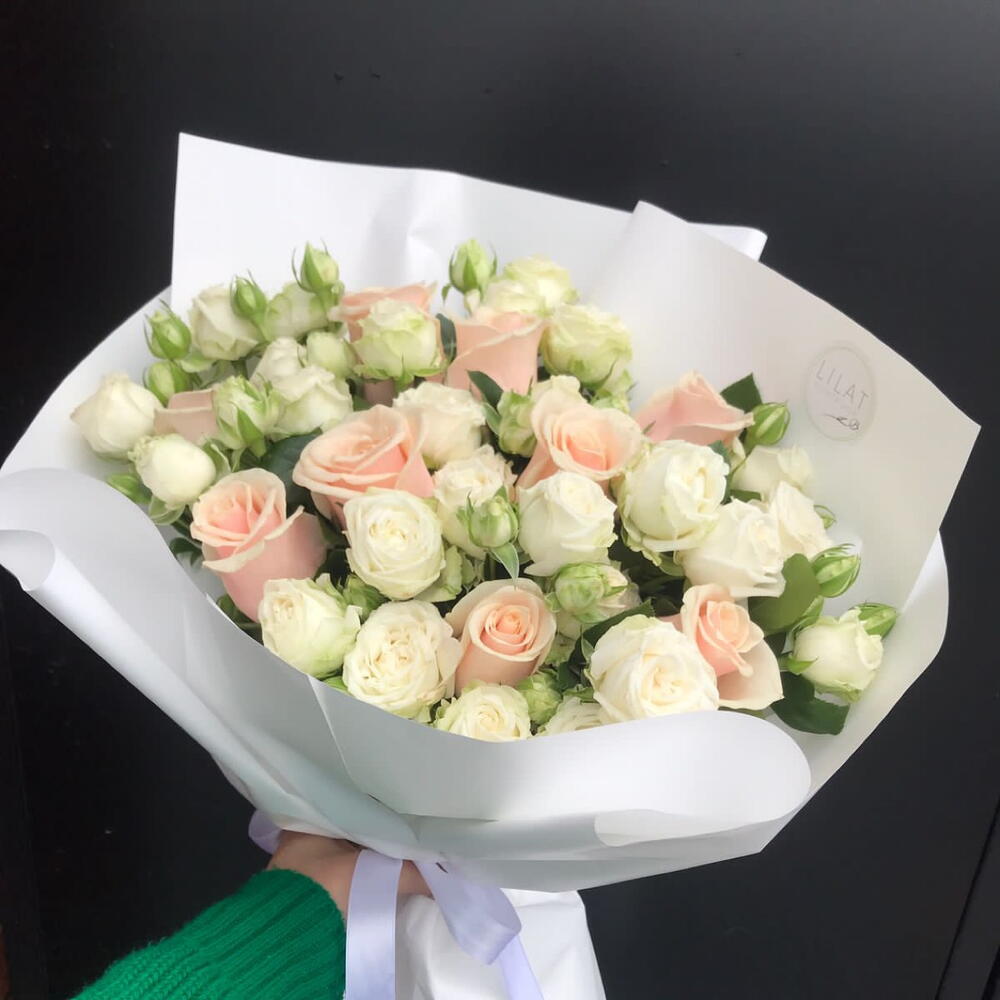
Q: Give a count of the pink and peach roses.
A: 9